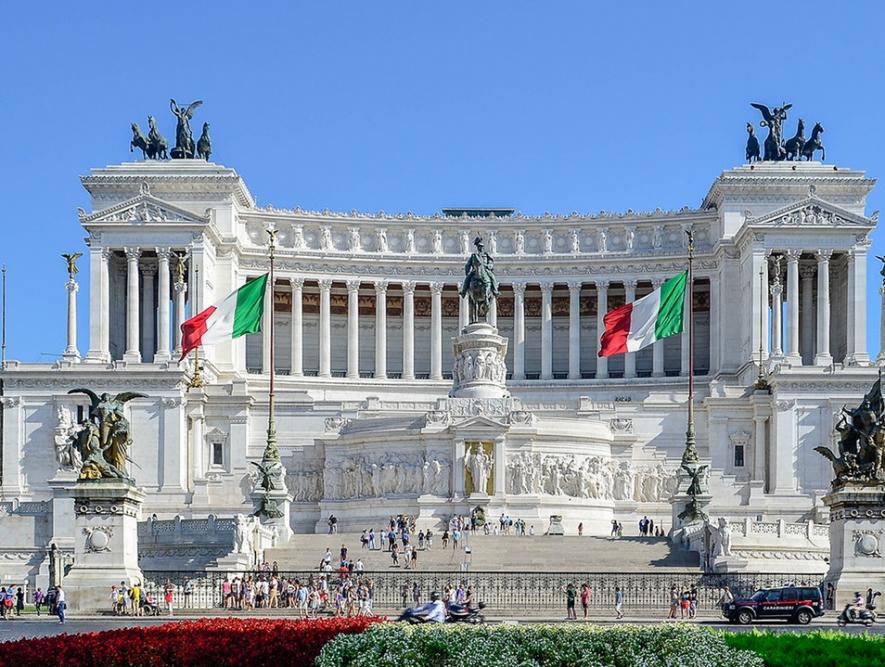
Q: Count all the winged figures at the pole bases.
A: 2